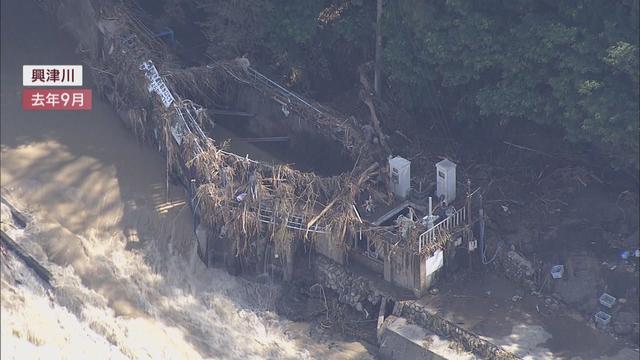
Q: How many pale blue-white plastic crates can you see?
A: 3